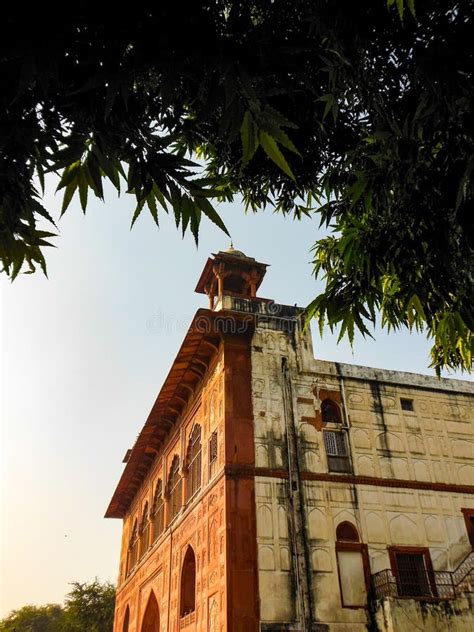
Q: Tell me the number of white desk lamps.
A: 0